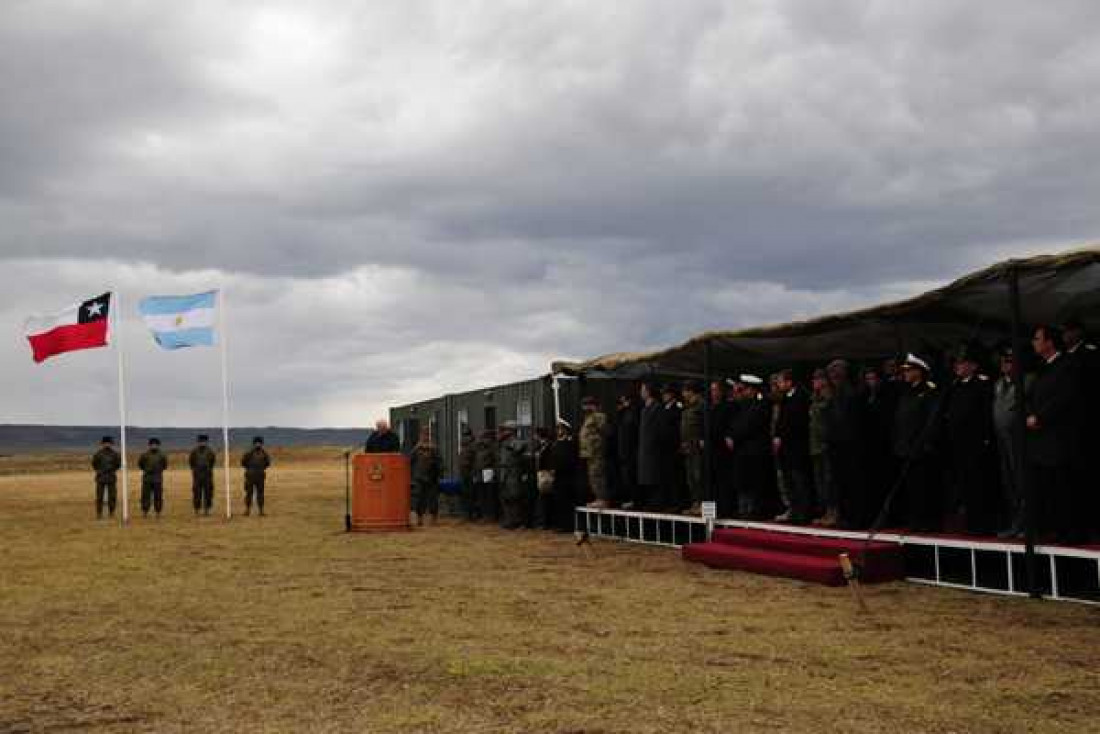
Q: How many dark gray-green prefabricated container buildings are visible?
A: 2